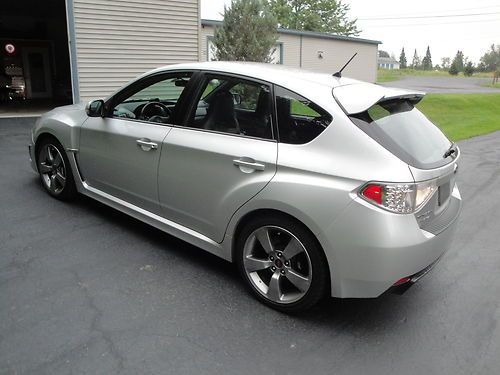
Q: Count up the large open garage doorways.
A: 1